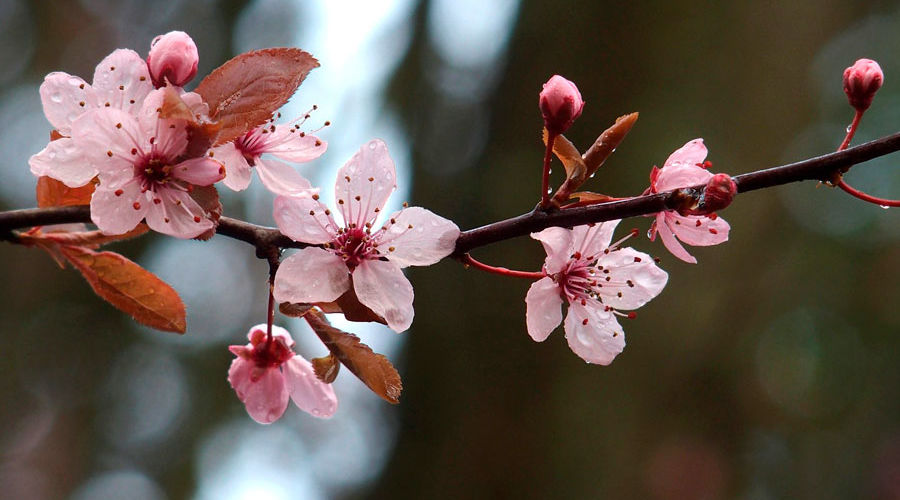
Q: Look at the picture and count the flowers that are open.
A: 7